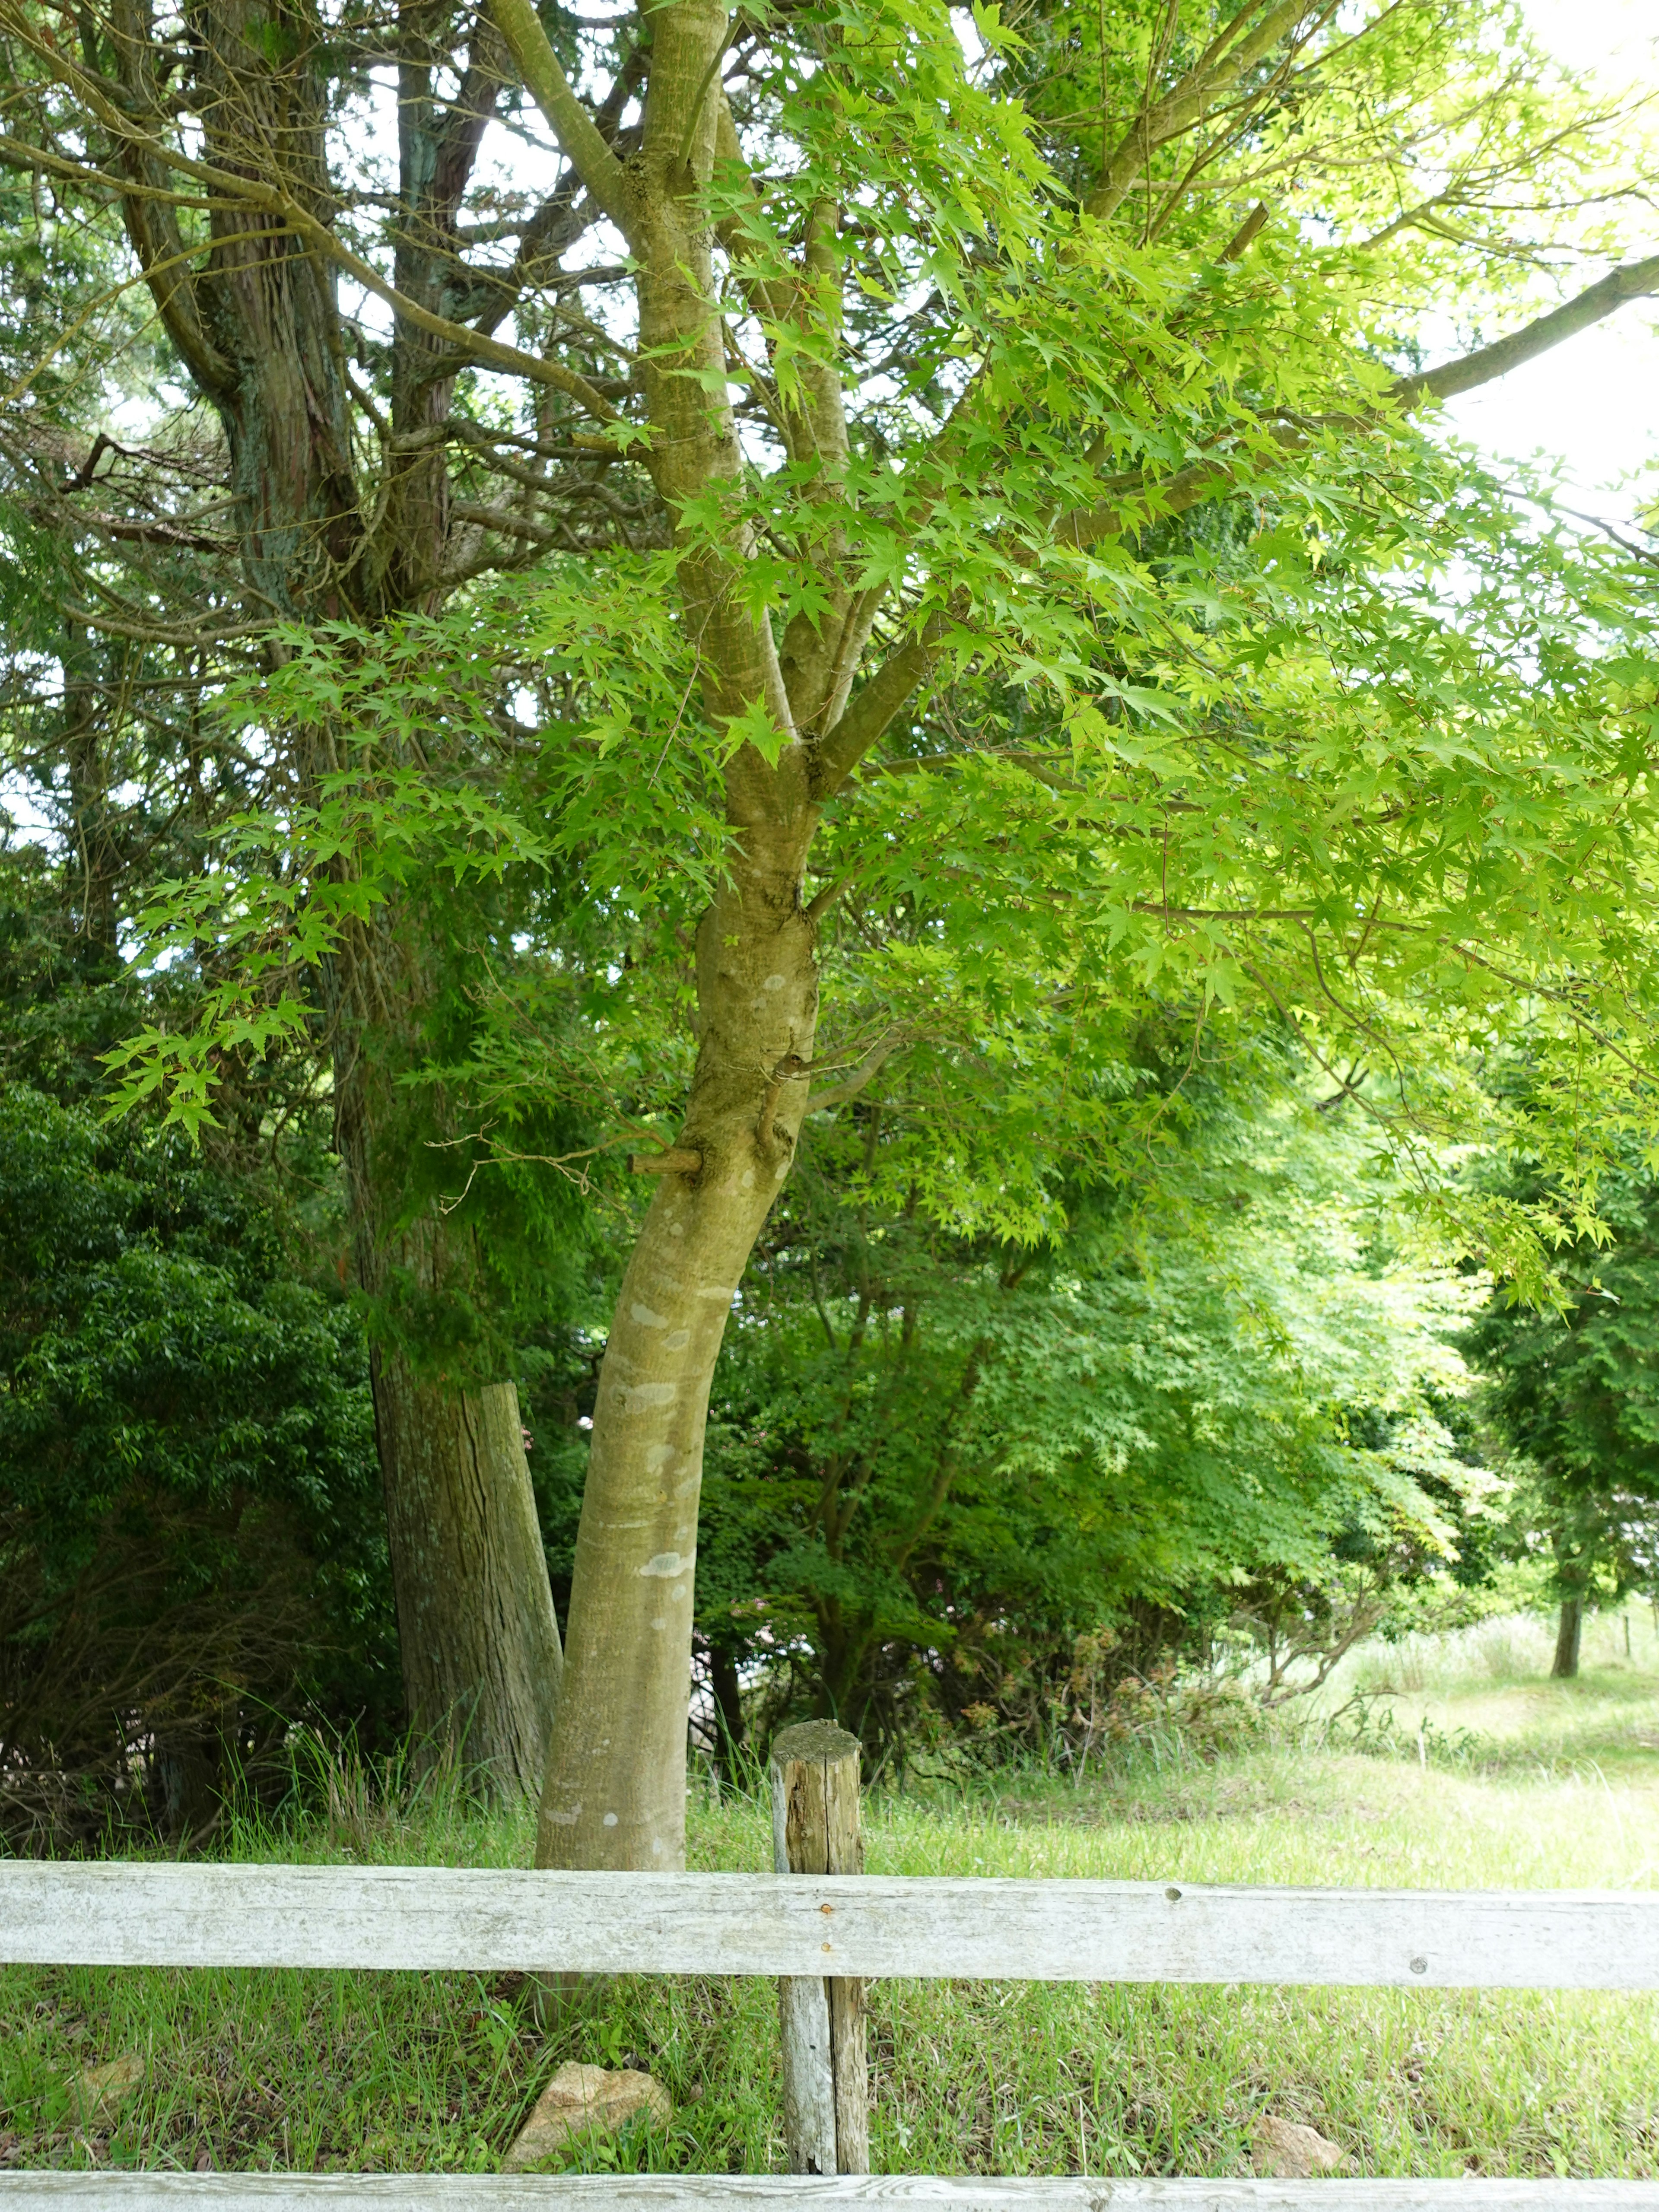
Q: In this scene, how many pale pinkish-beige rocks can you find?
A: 3